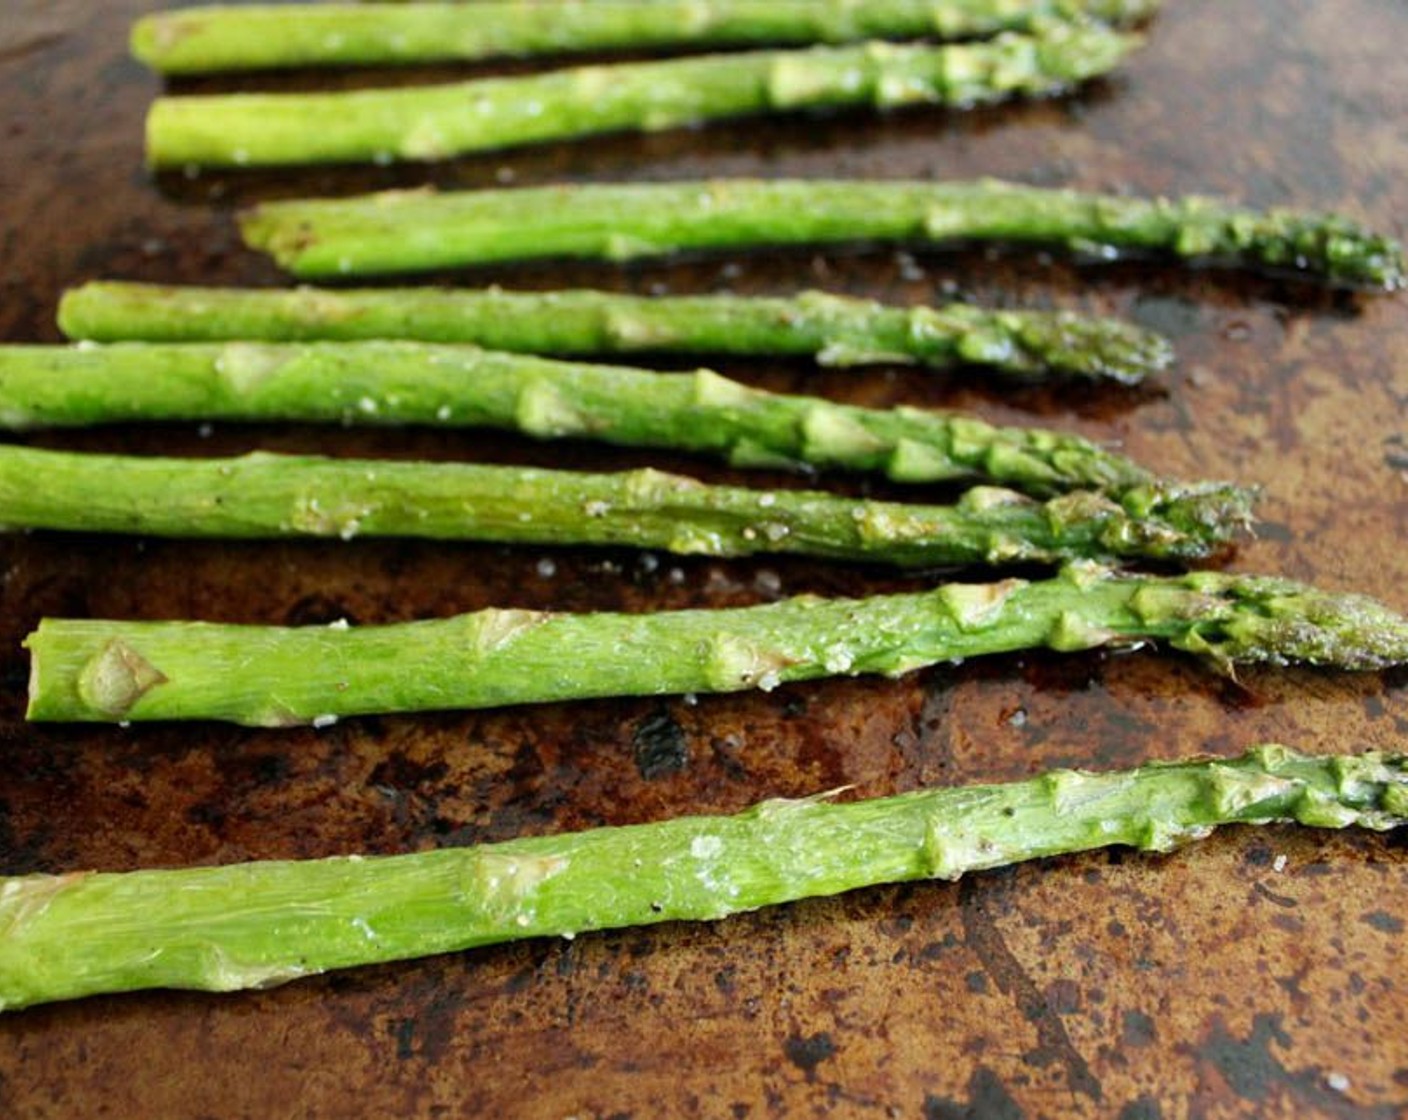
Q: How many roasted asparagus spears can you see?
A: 8